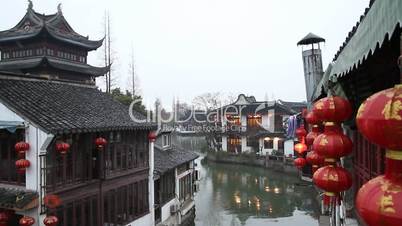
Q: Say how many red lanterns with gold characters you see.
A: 5